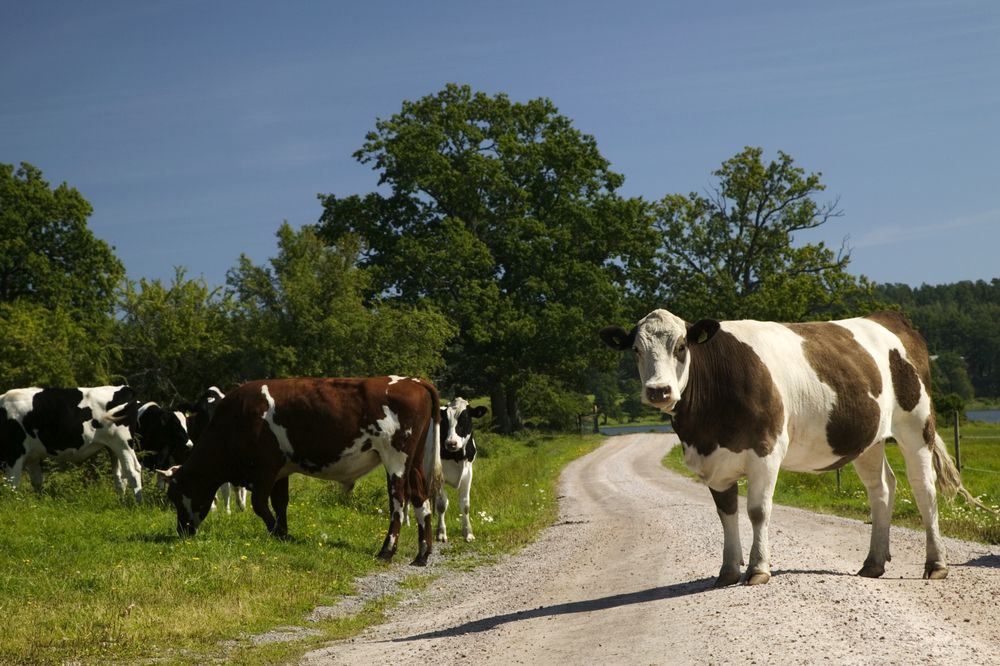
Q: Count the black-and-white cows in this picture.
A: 4